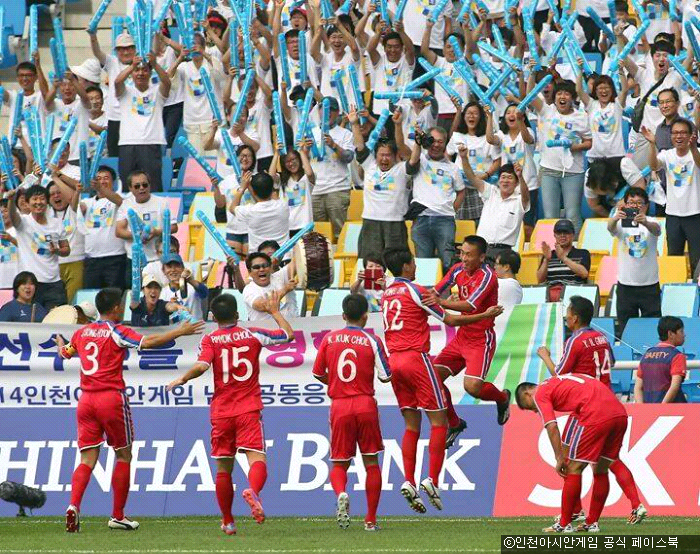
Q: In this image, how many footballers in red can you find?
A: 7